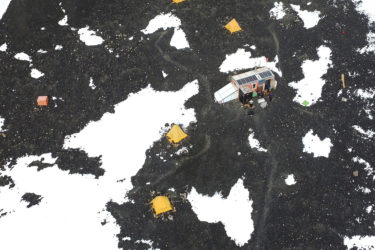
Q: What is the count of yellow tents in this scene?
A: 4